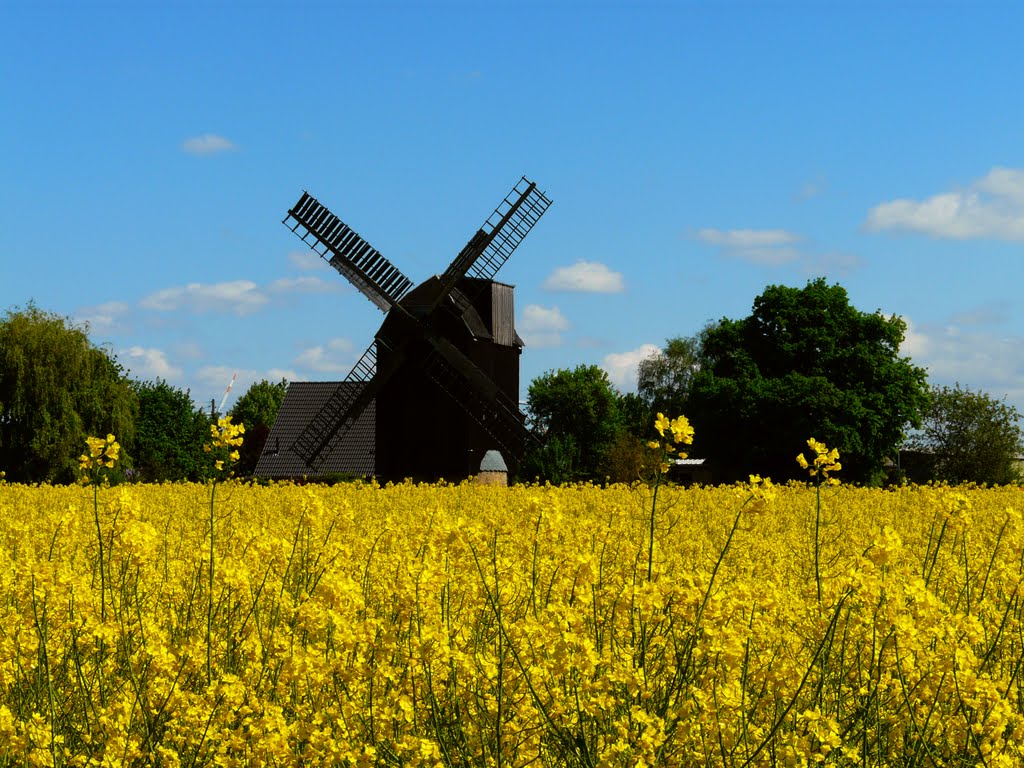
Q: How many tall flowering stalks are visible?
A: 4